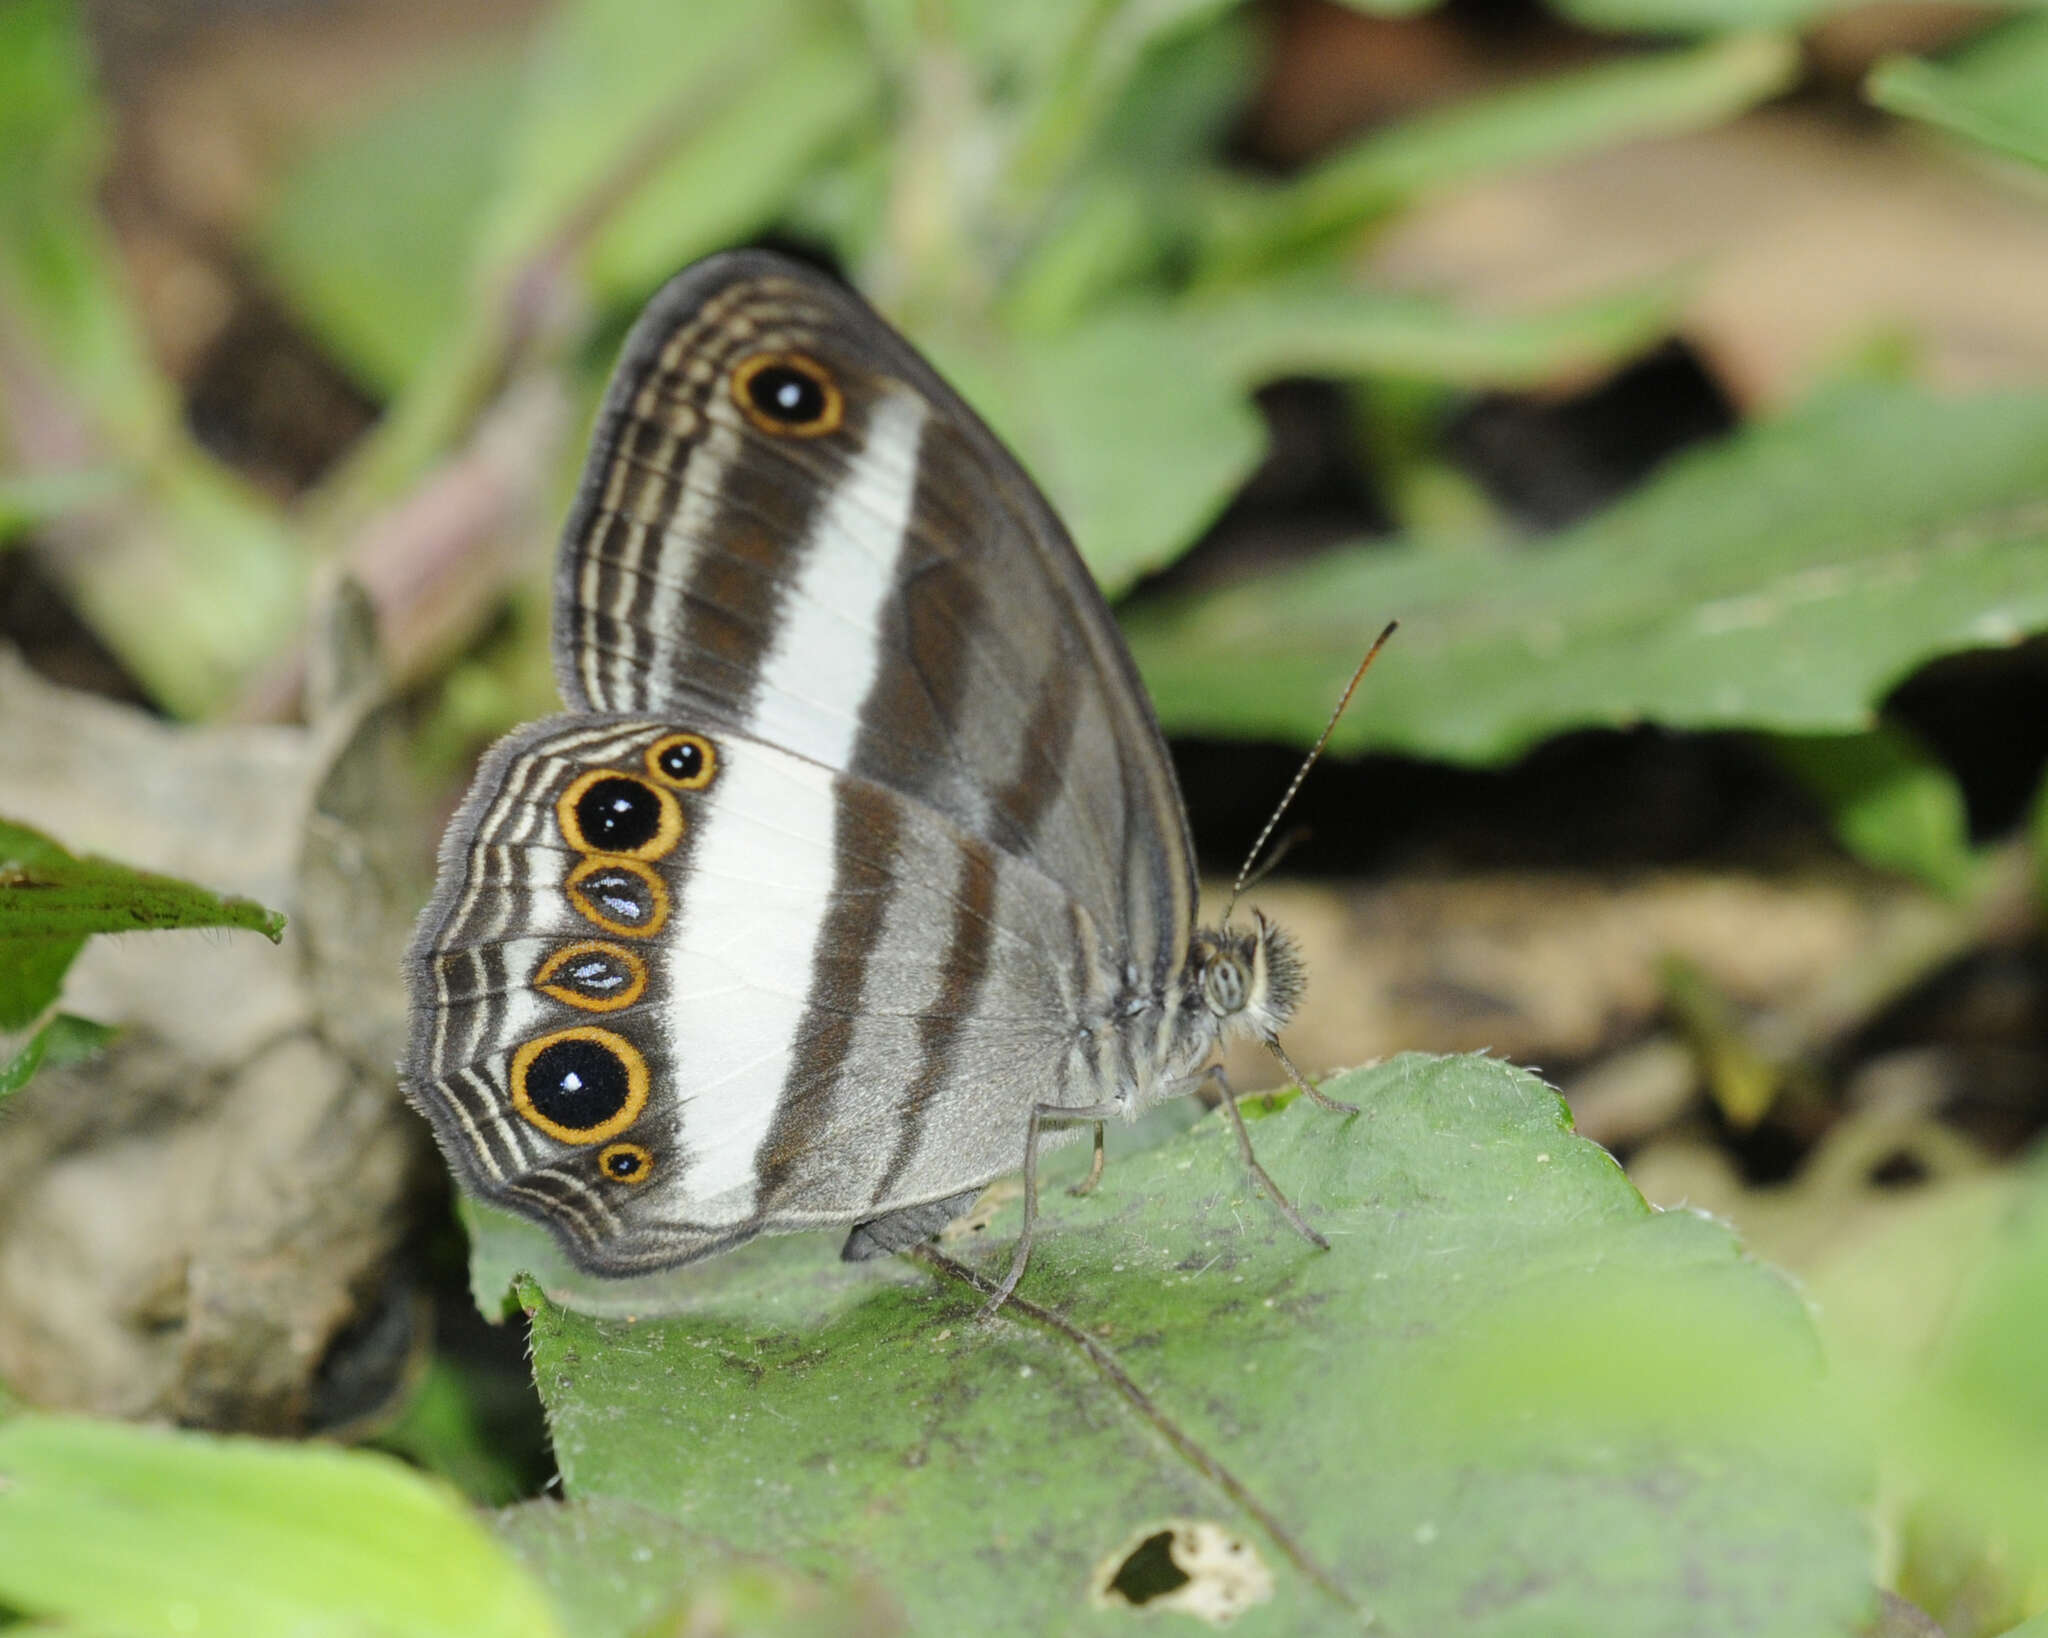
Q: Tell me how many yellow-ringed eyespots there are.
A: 7